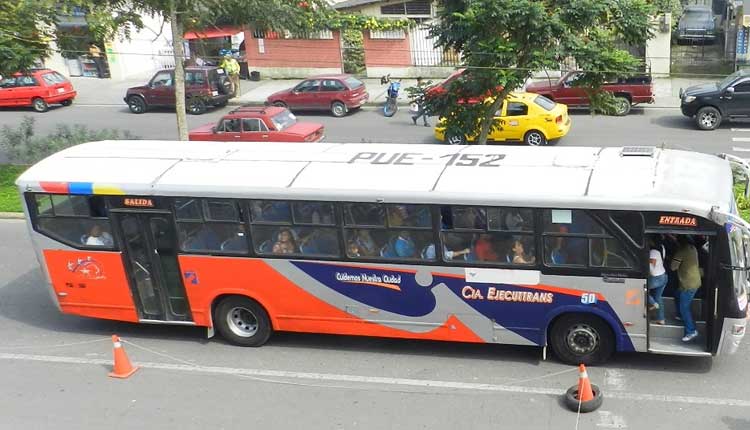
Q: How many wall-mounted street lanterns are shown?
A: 0